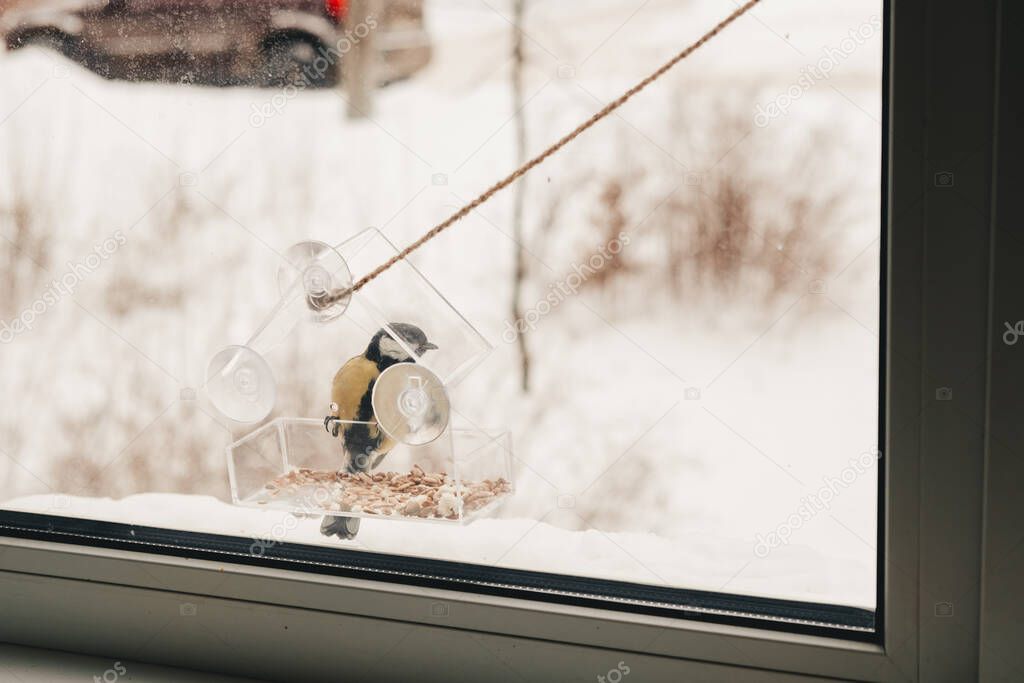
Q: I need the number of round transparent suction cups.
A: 3